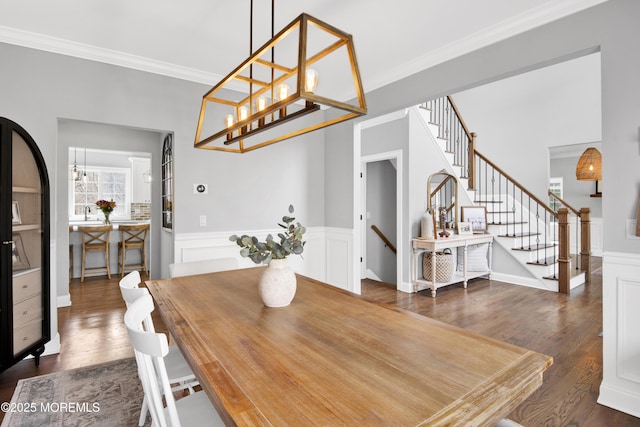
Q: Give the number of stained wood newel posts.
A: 3